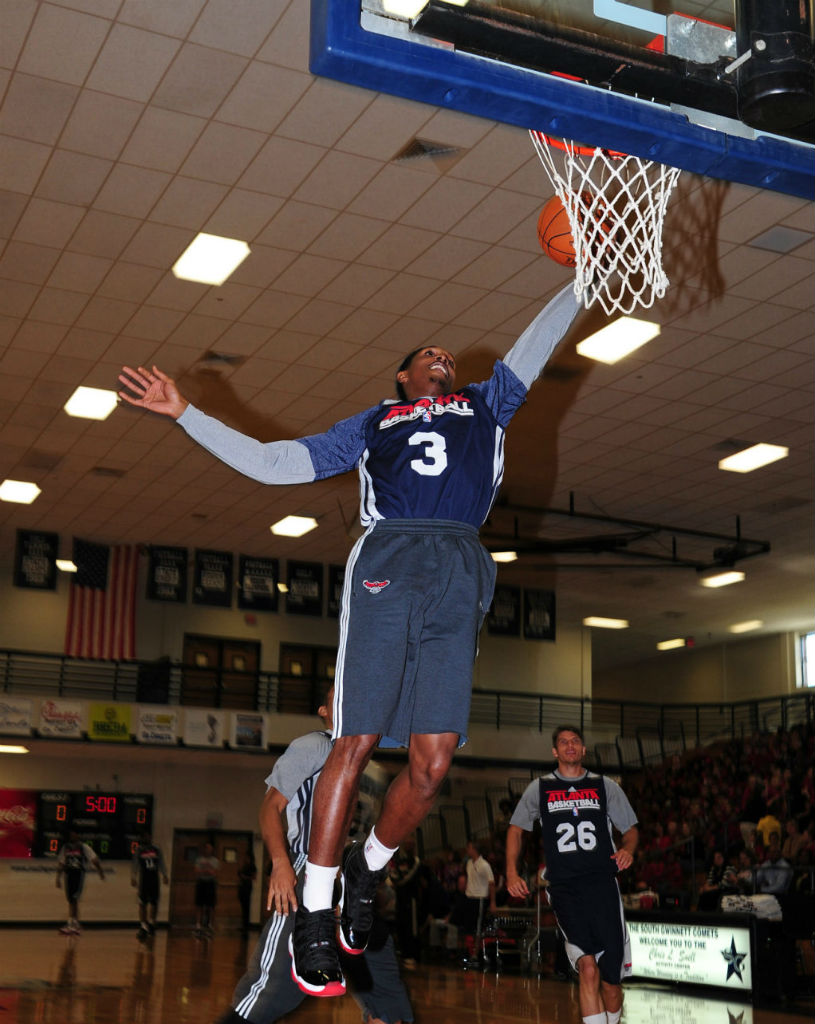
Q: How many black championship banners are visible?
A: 8